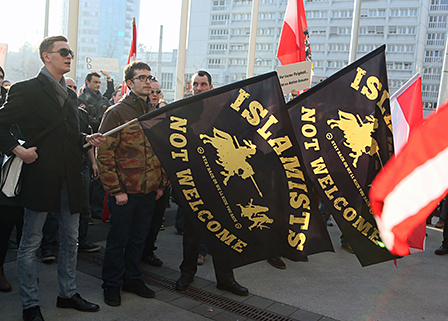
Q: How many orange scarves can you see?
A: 0